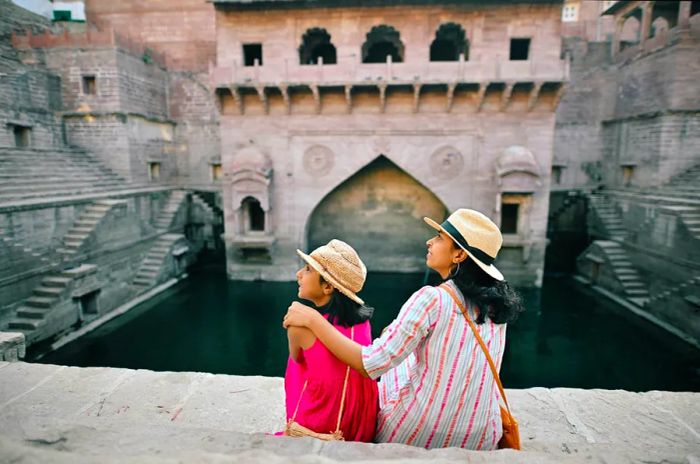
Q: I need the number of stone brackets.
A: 13